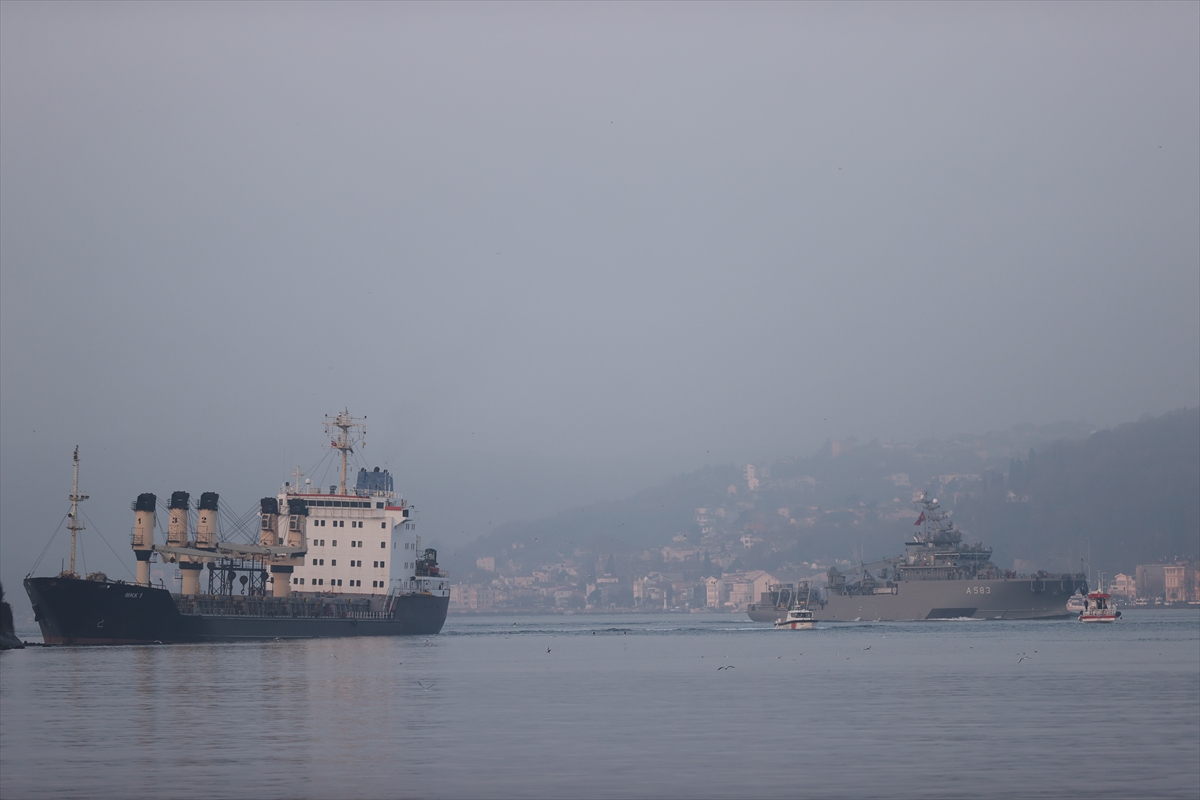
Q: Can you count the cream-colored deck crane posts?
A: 5